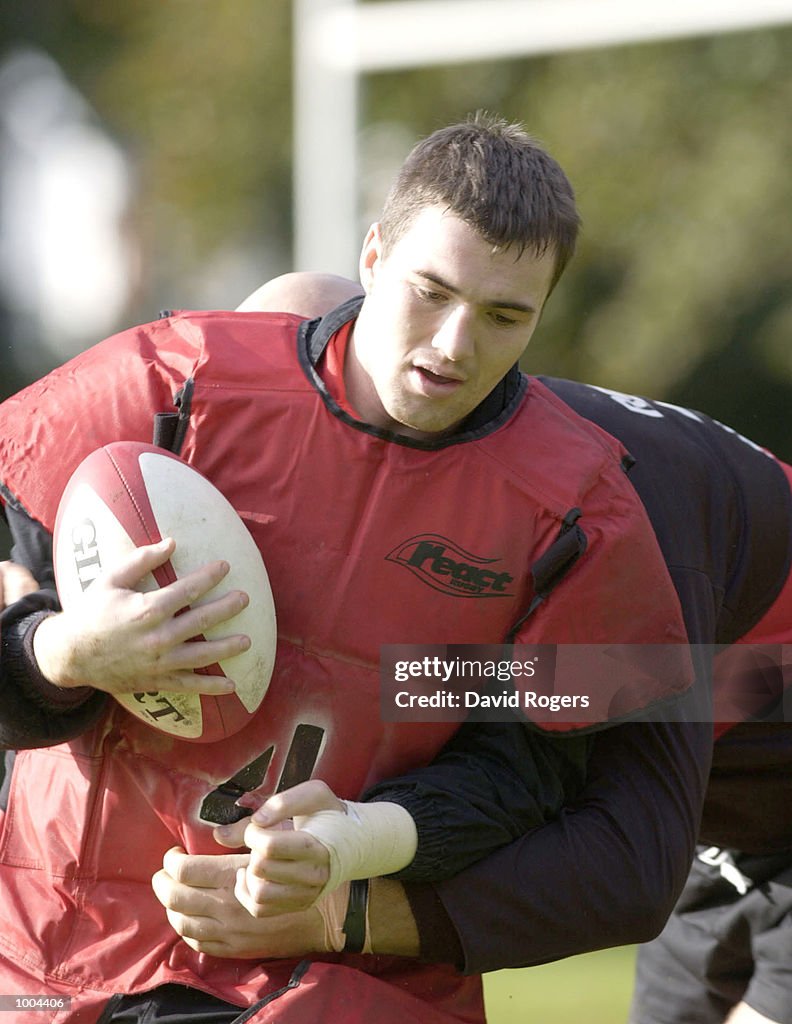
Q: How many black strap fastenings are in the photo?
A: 2